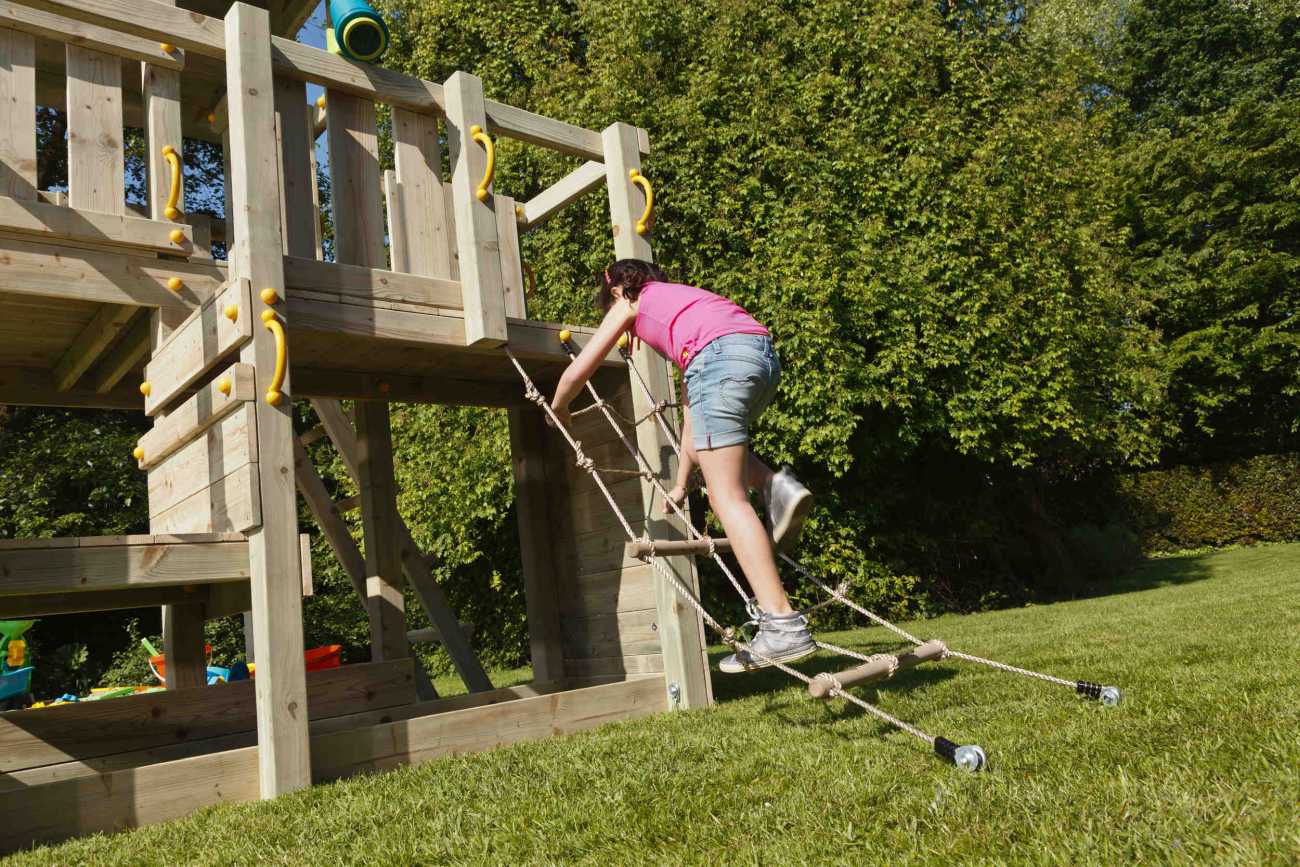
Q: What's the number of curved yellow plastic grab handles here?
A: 4